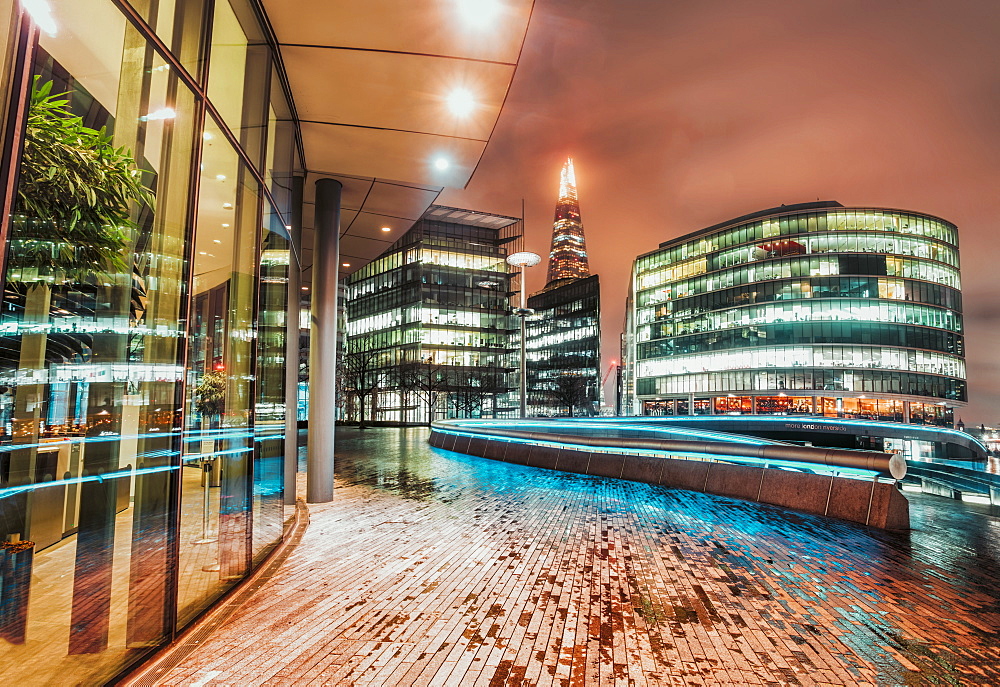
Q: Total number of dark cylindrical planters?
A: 1